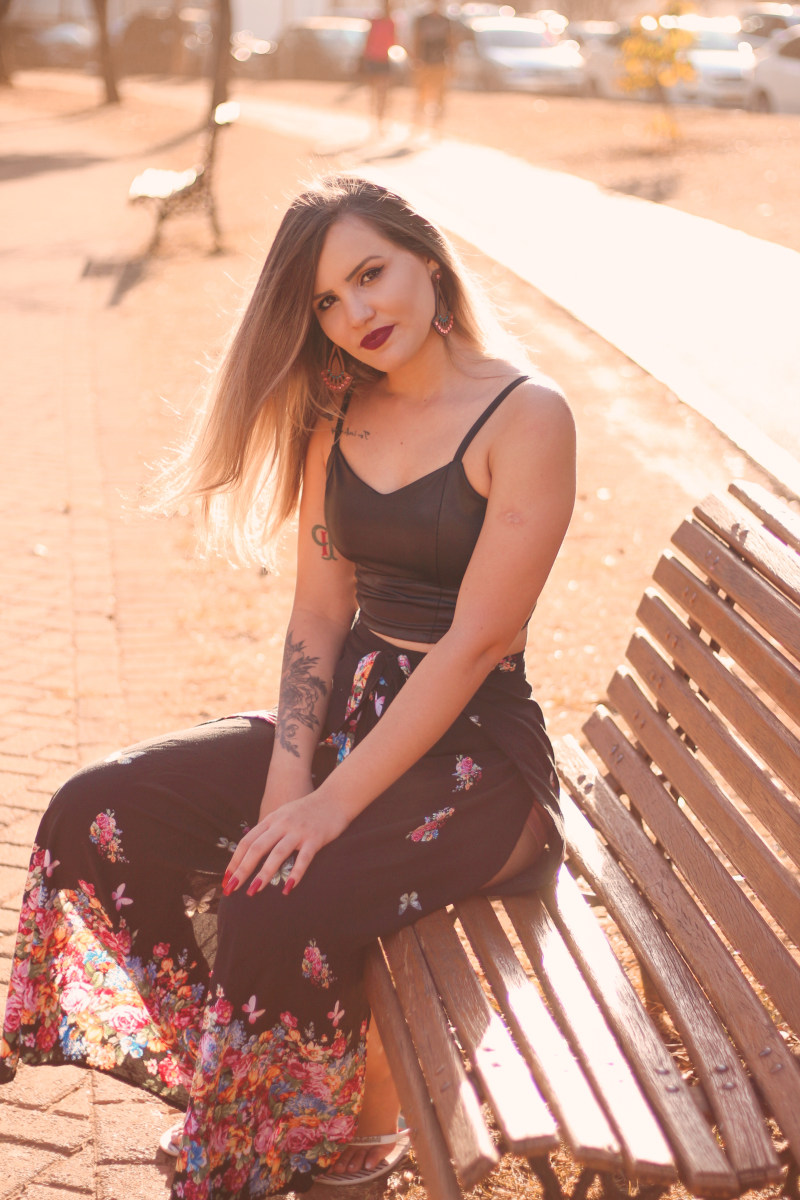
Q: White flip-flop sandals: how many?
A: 2